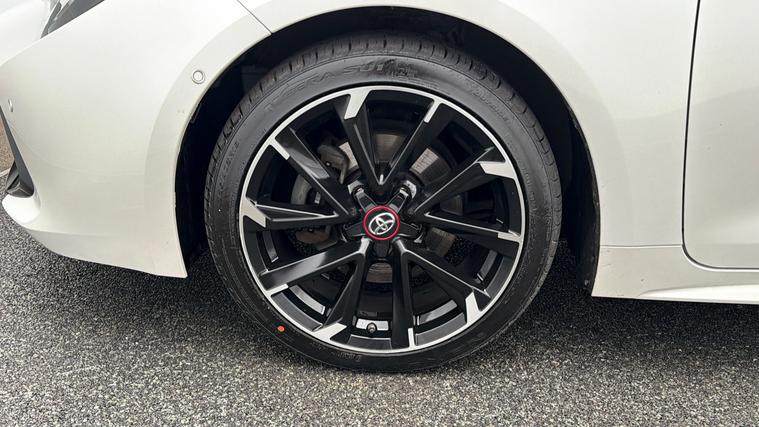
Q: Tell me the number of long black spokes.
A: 10